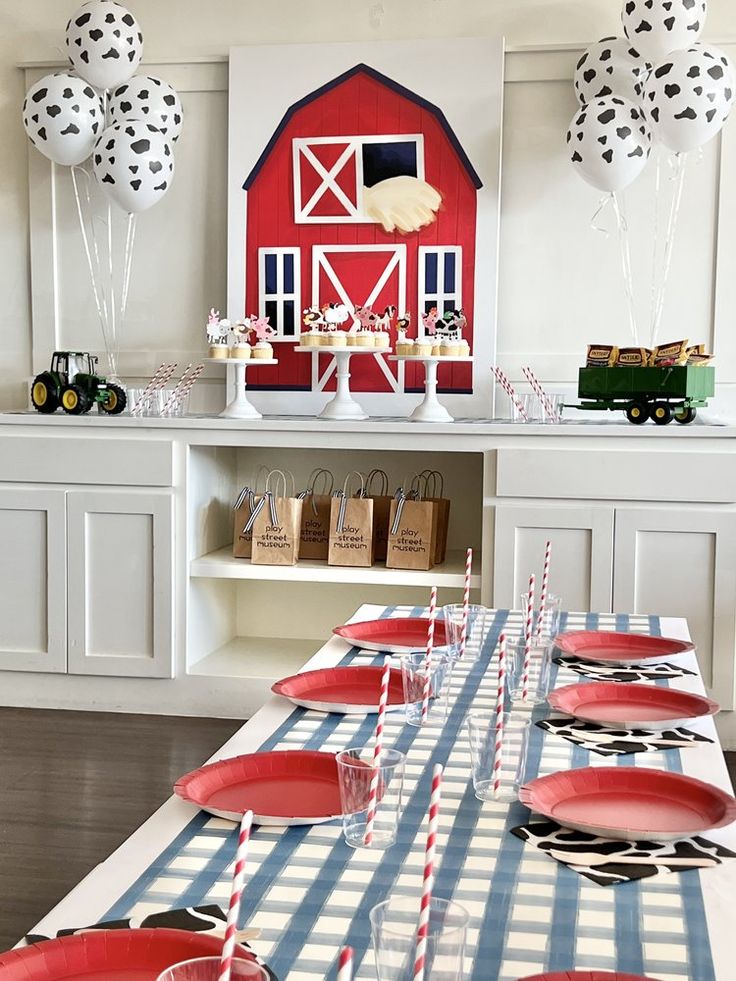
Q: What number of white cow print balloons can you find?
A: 8